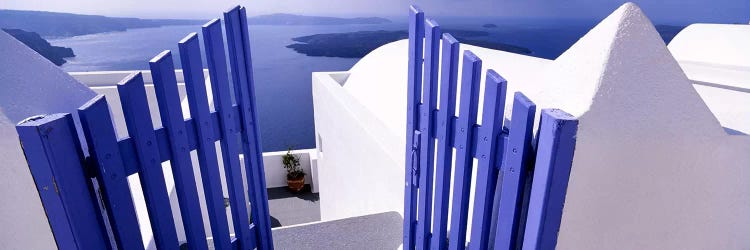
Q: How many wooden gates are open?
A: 2